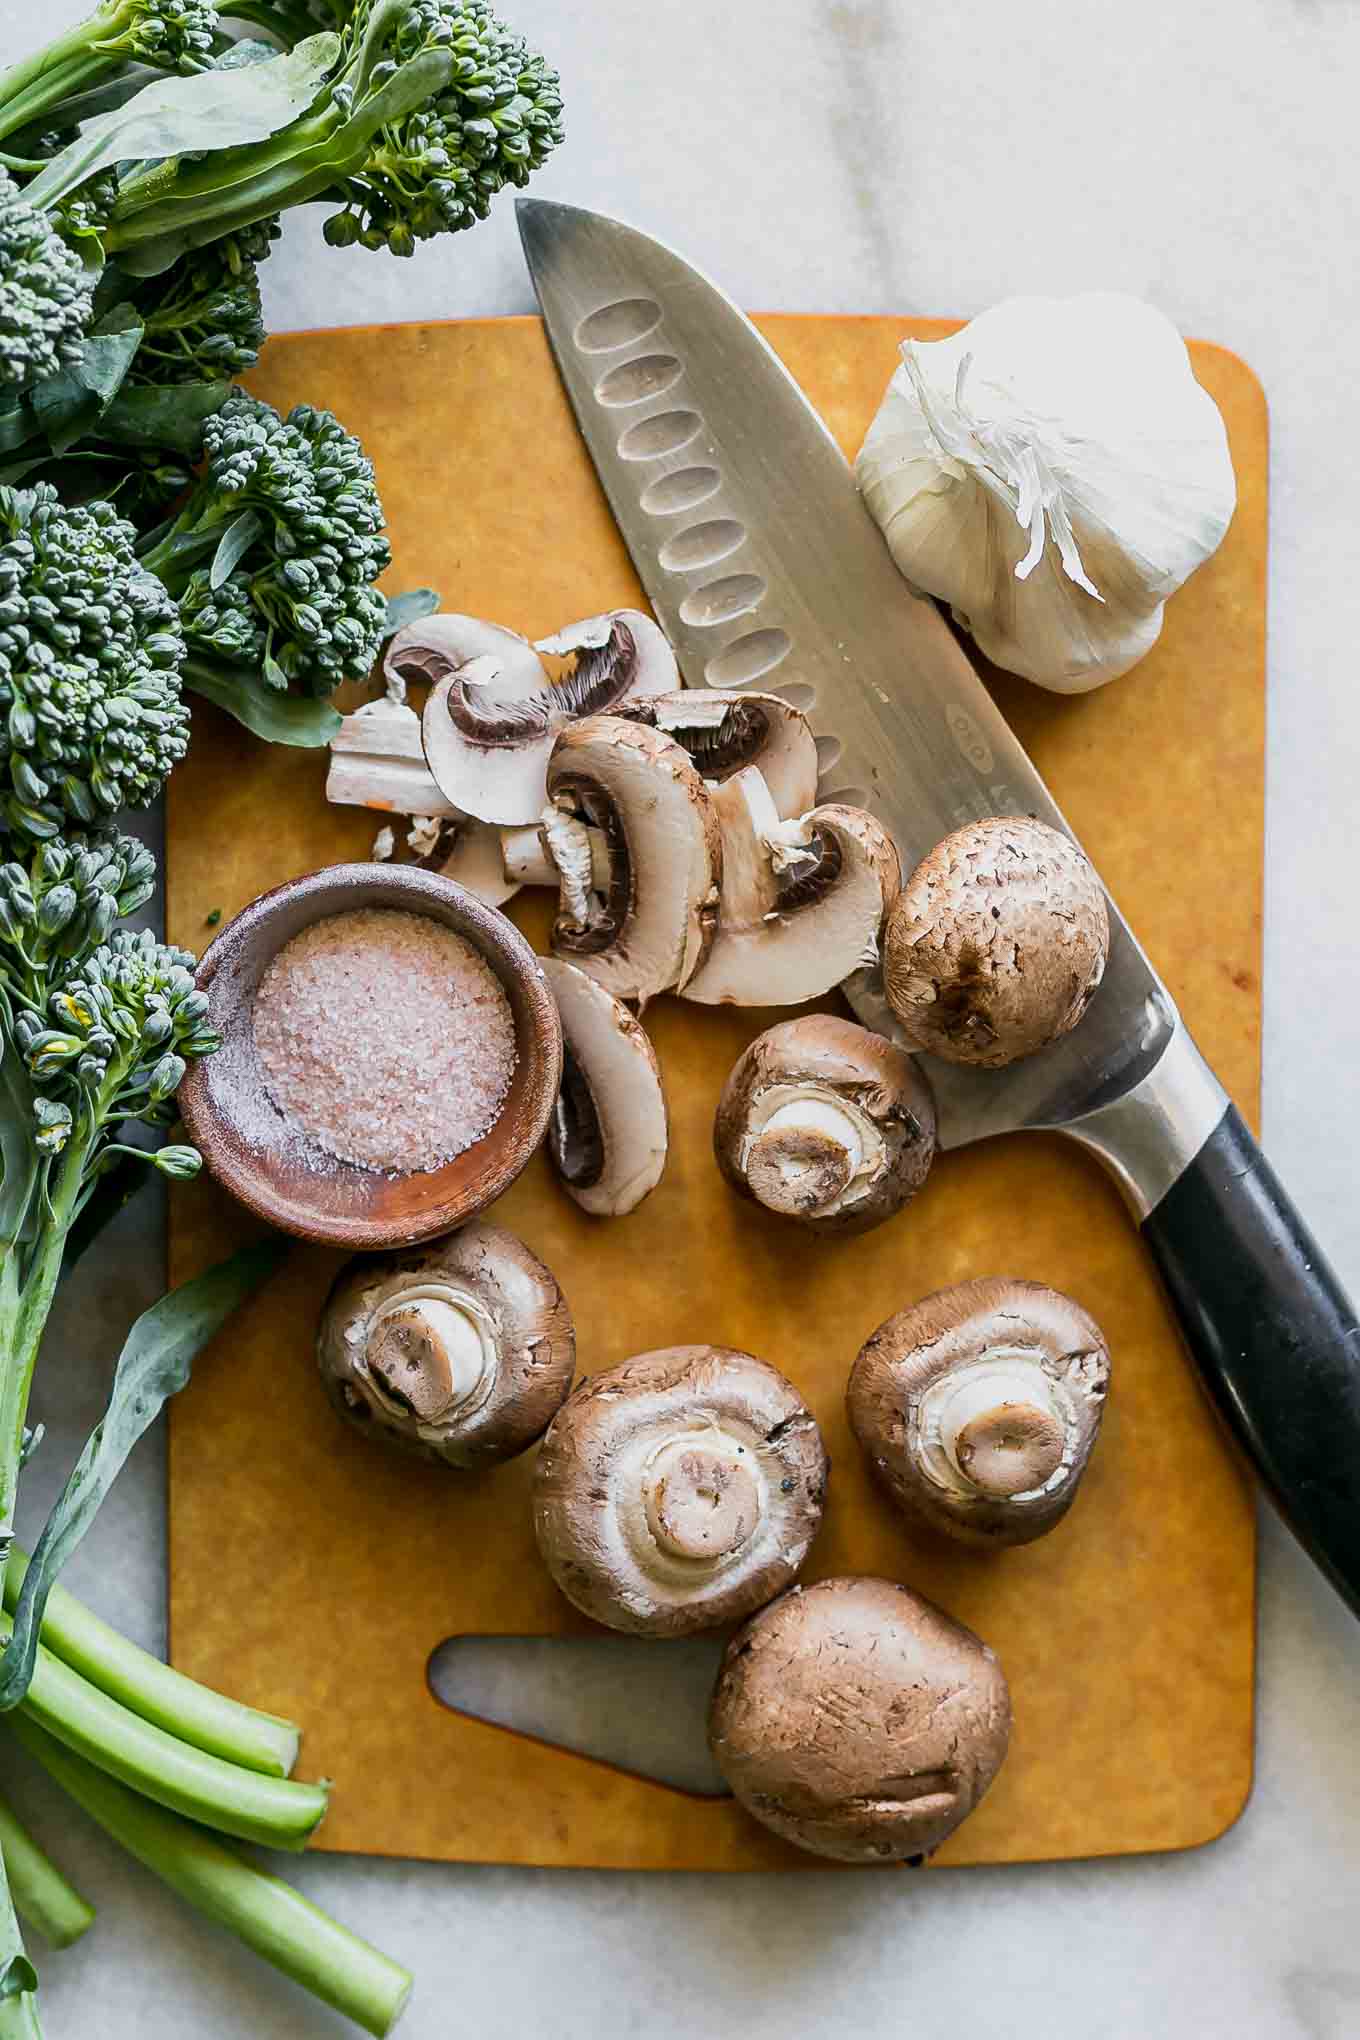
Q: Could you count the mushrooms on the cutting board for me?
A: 6